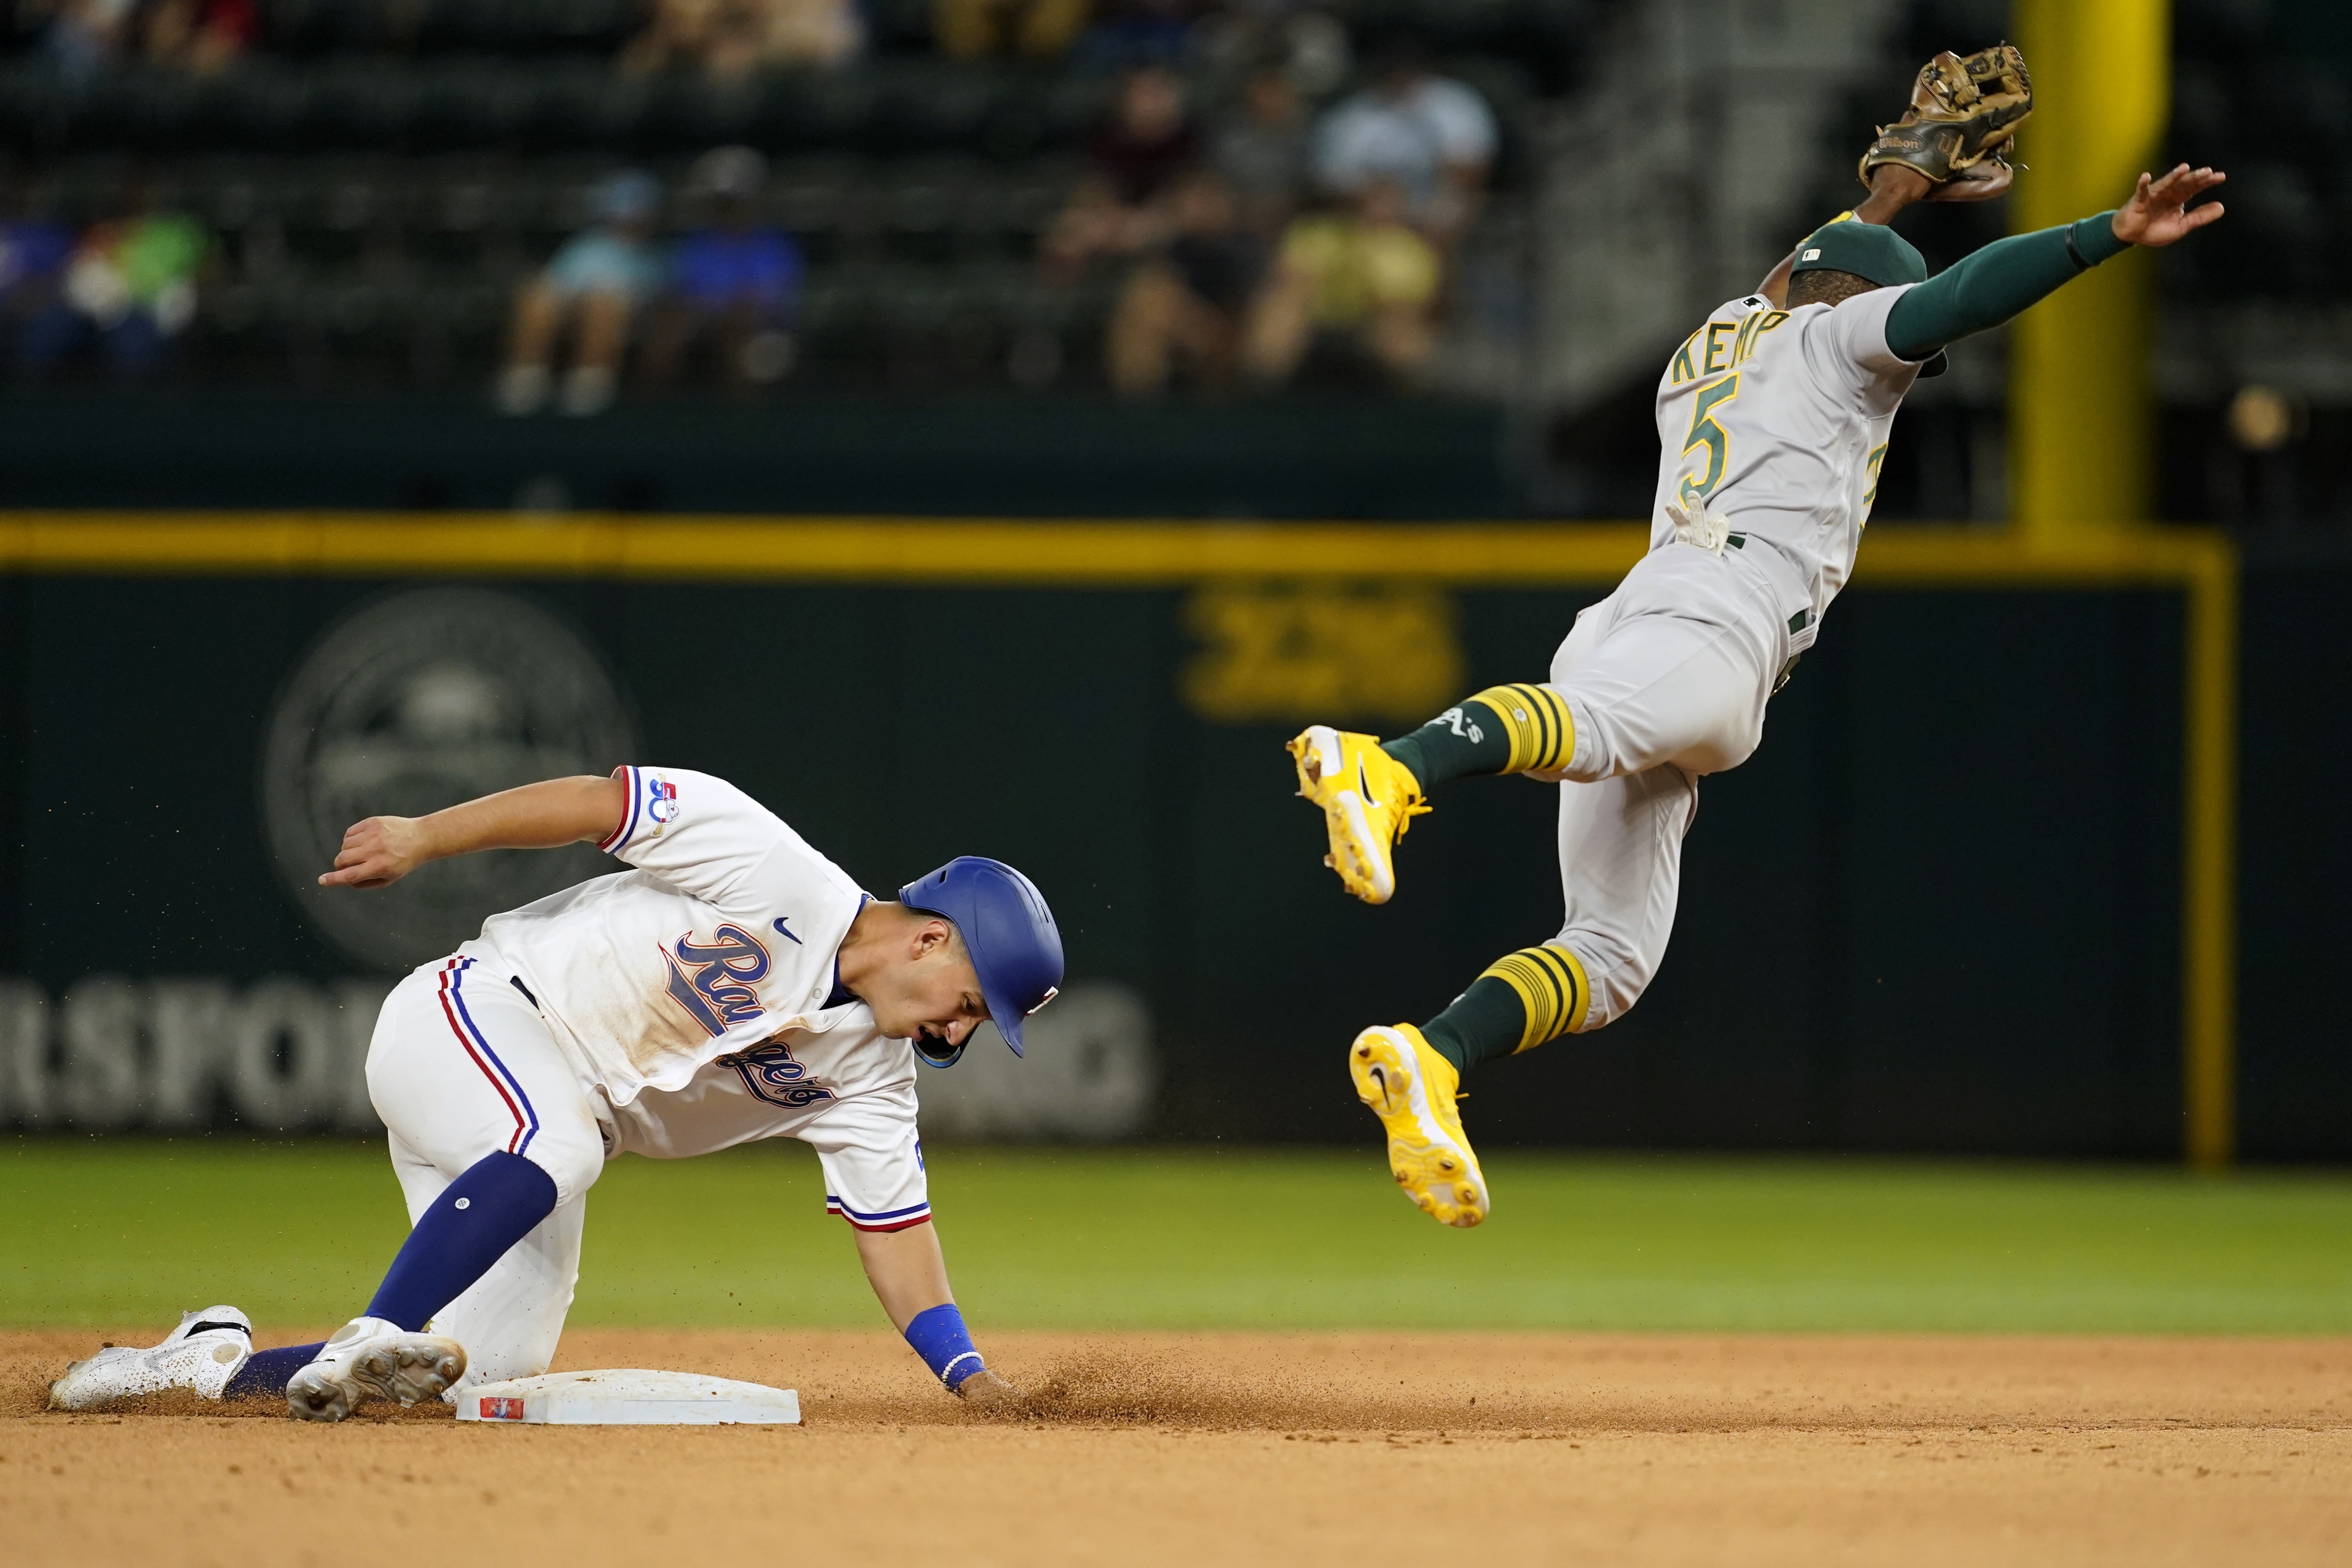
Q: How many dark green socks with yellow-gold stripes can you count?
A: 2